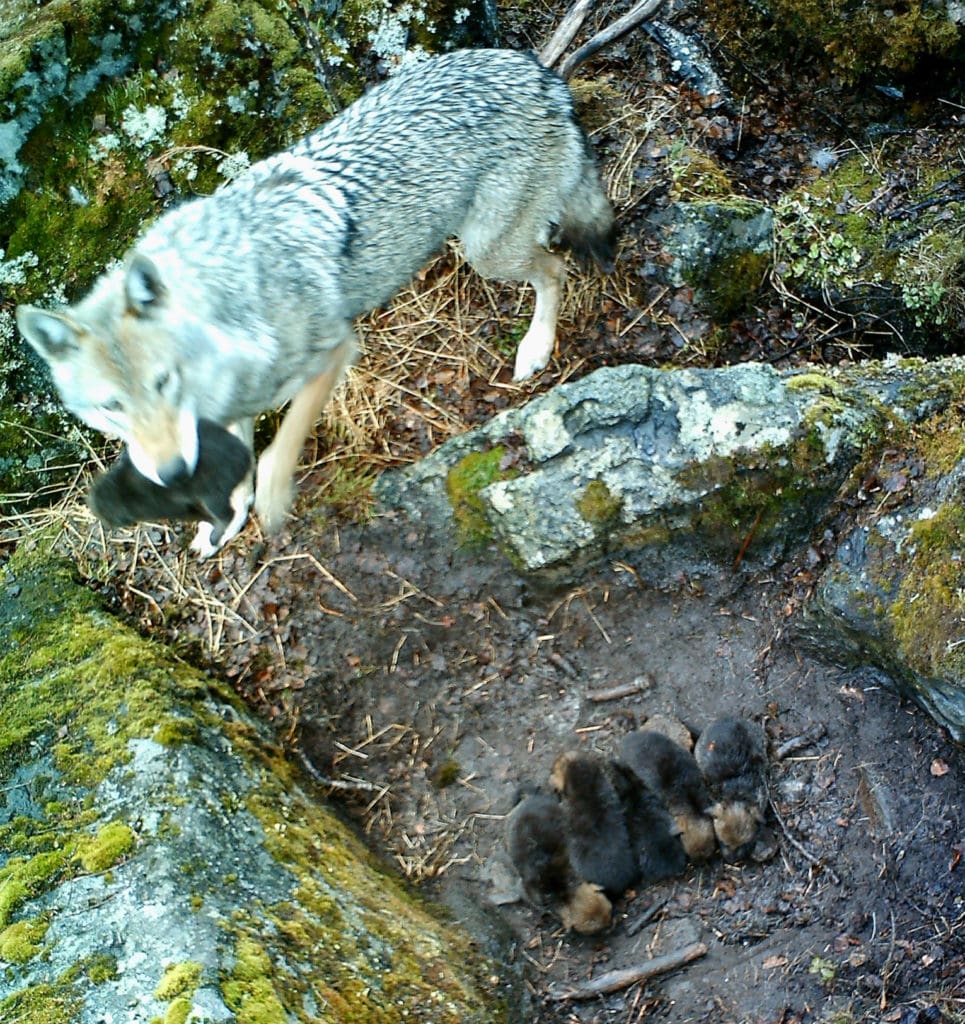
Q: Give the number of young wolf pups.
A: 6